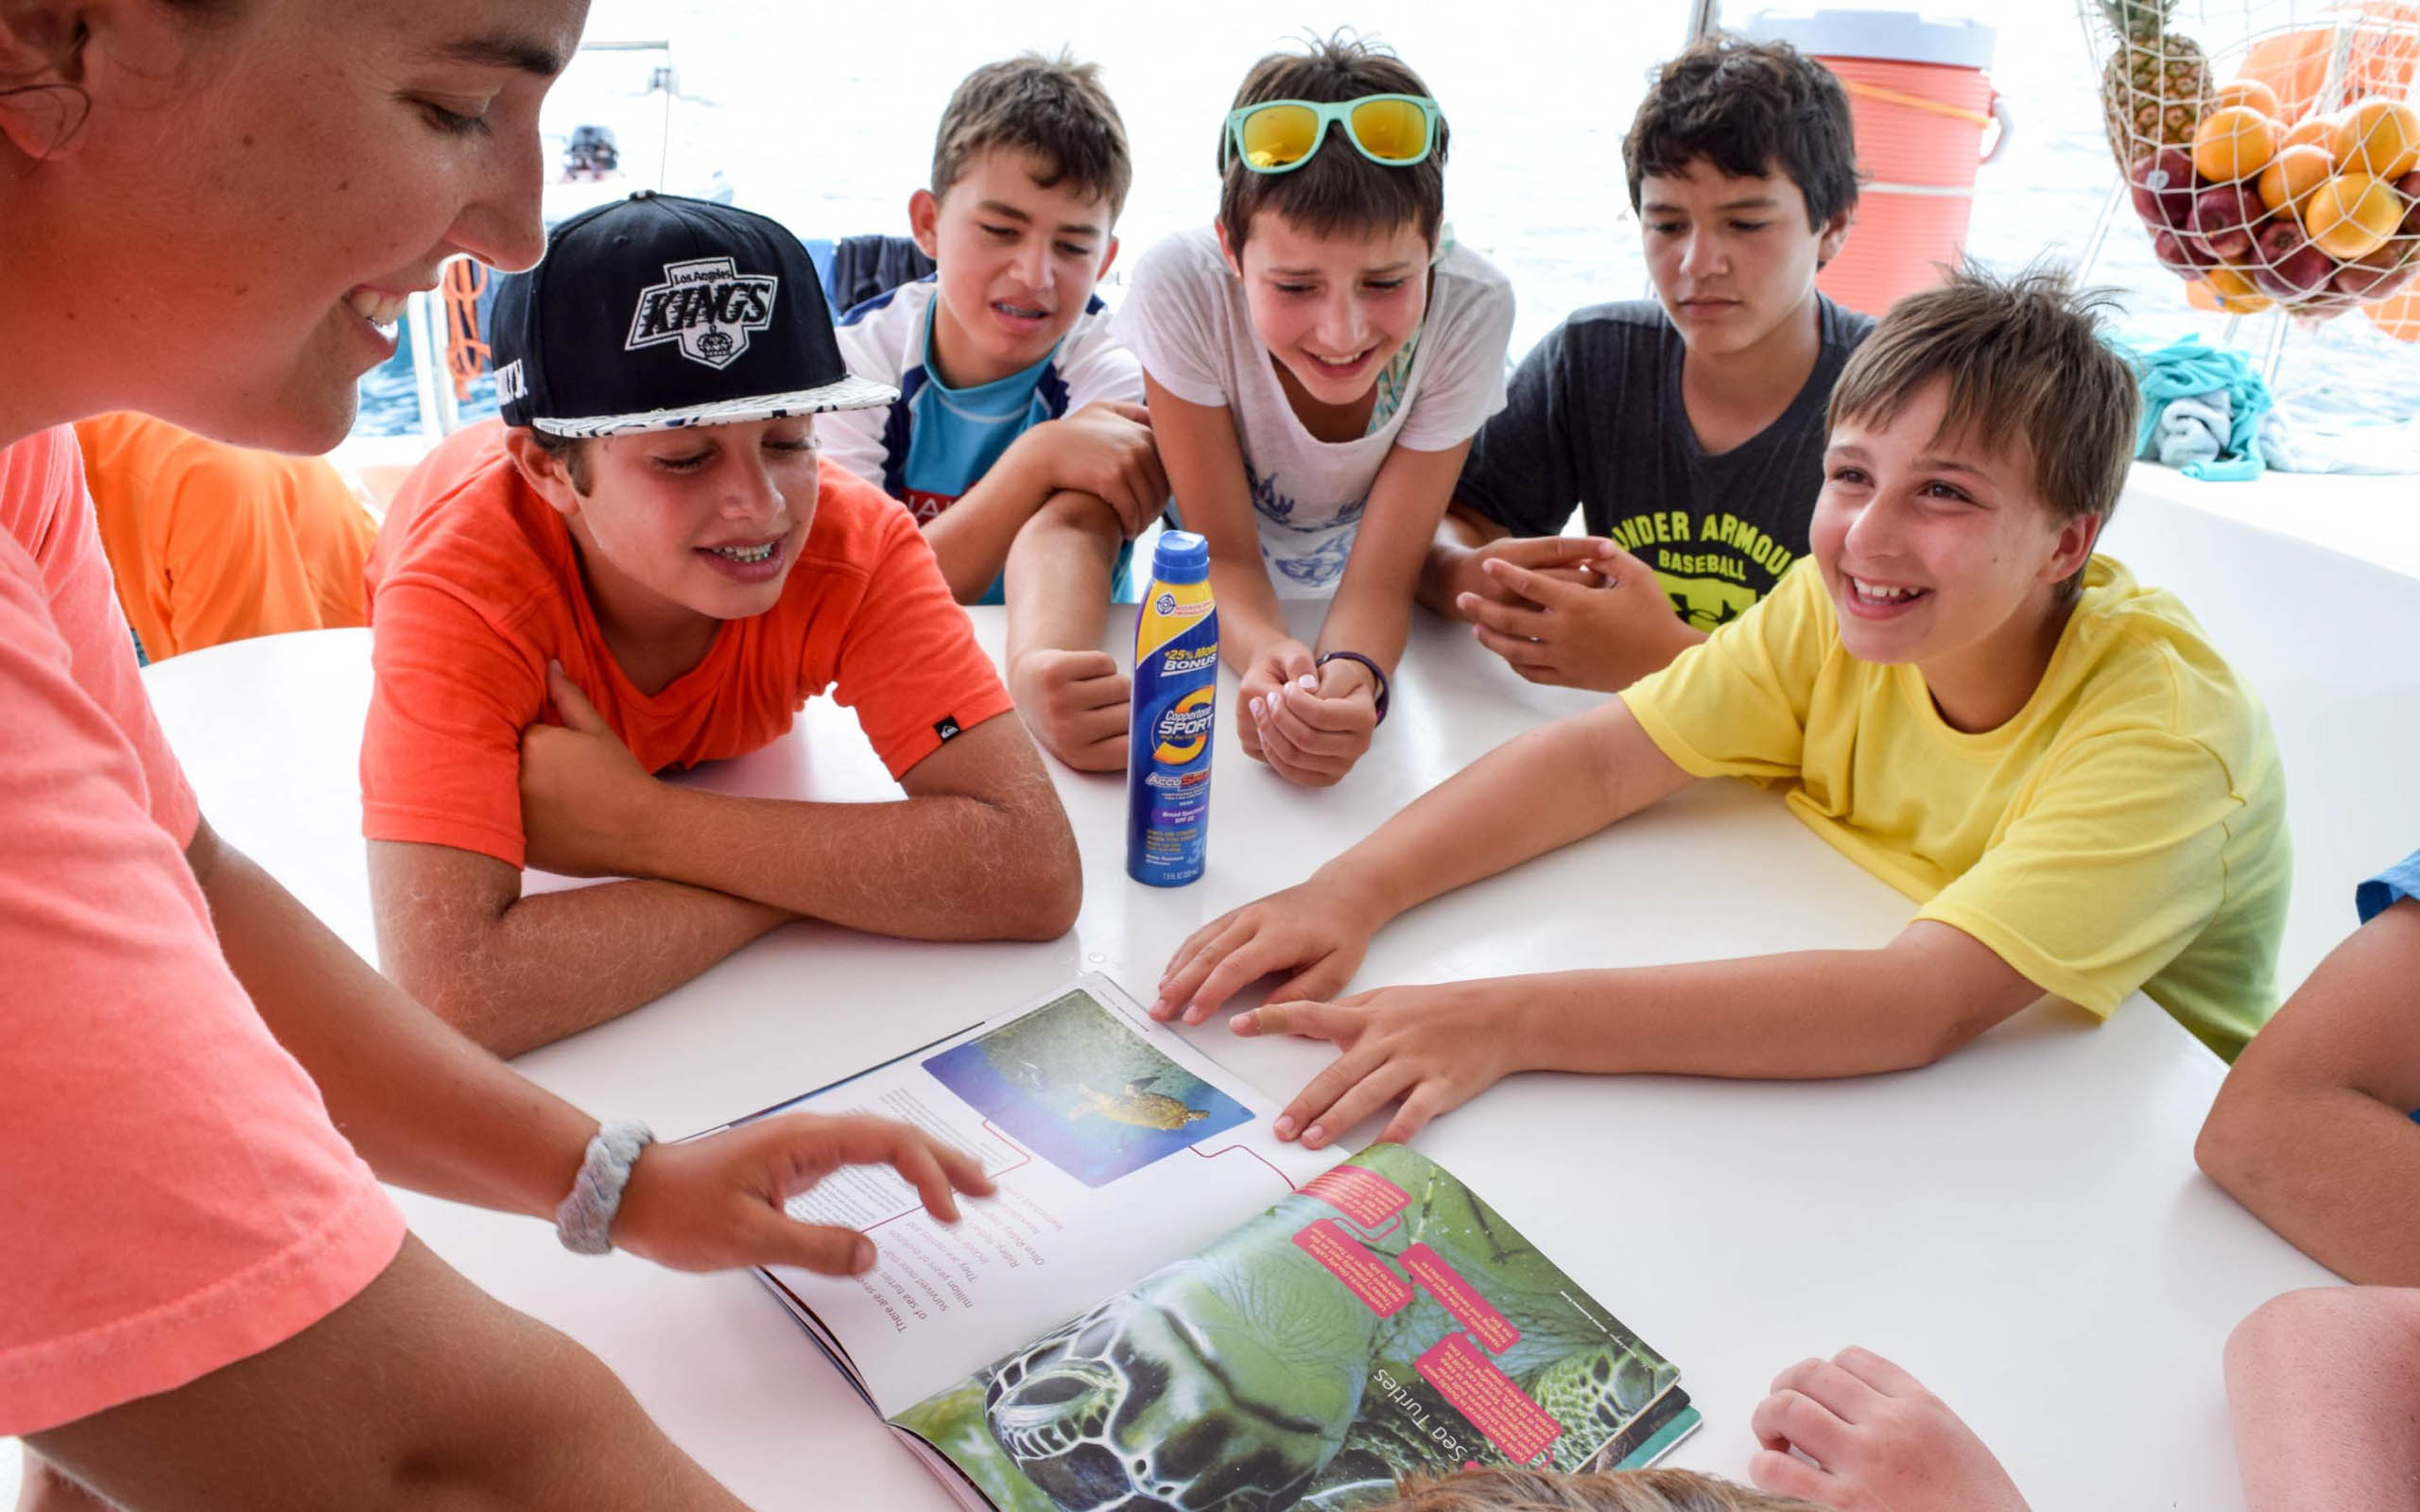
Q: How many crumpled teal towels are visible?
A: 1